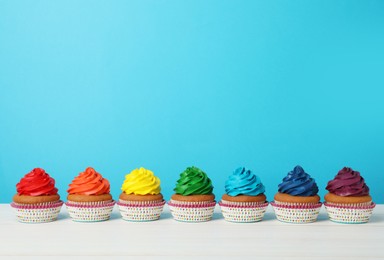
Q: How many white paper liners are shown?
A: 7